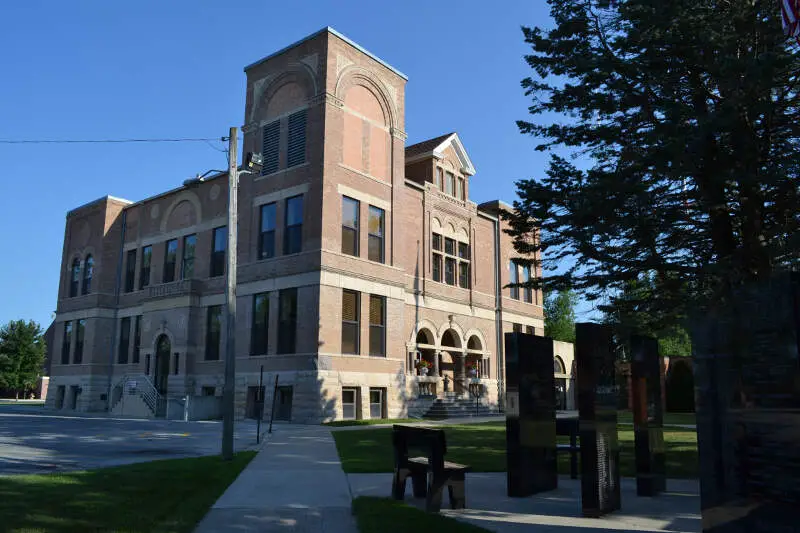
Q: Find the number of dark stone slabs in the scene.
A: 4